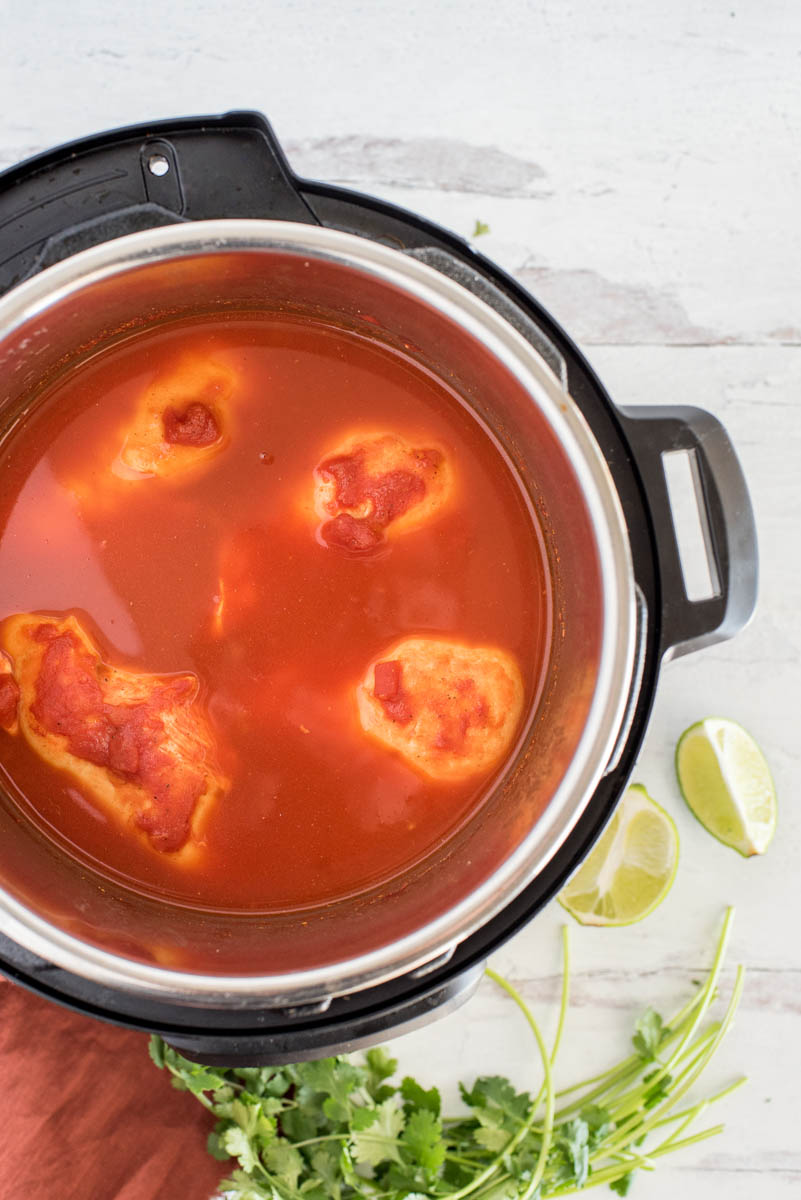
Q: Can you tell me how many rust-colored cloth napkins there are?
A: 1